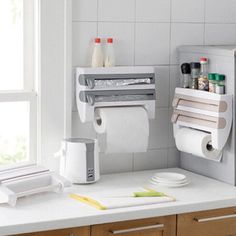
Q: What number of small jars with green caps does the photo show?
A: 2